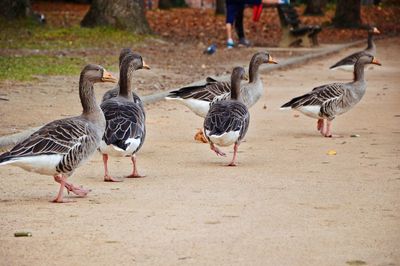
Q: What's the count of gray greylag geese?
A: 7